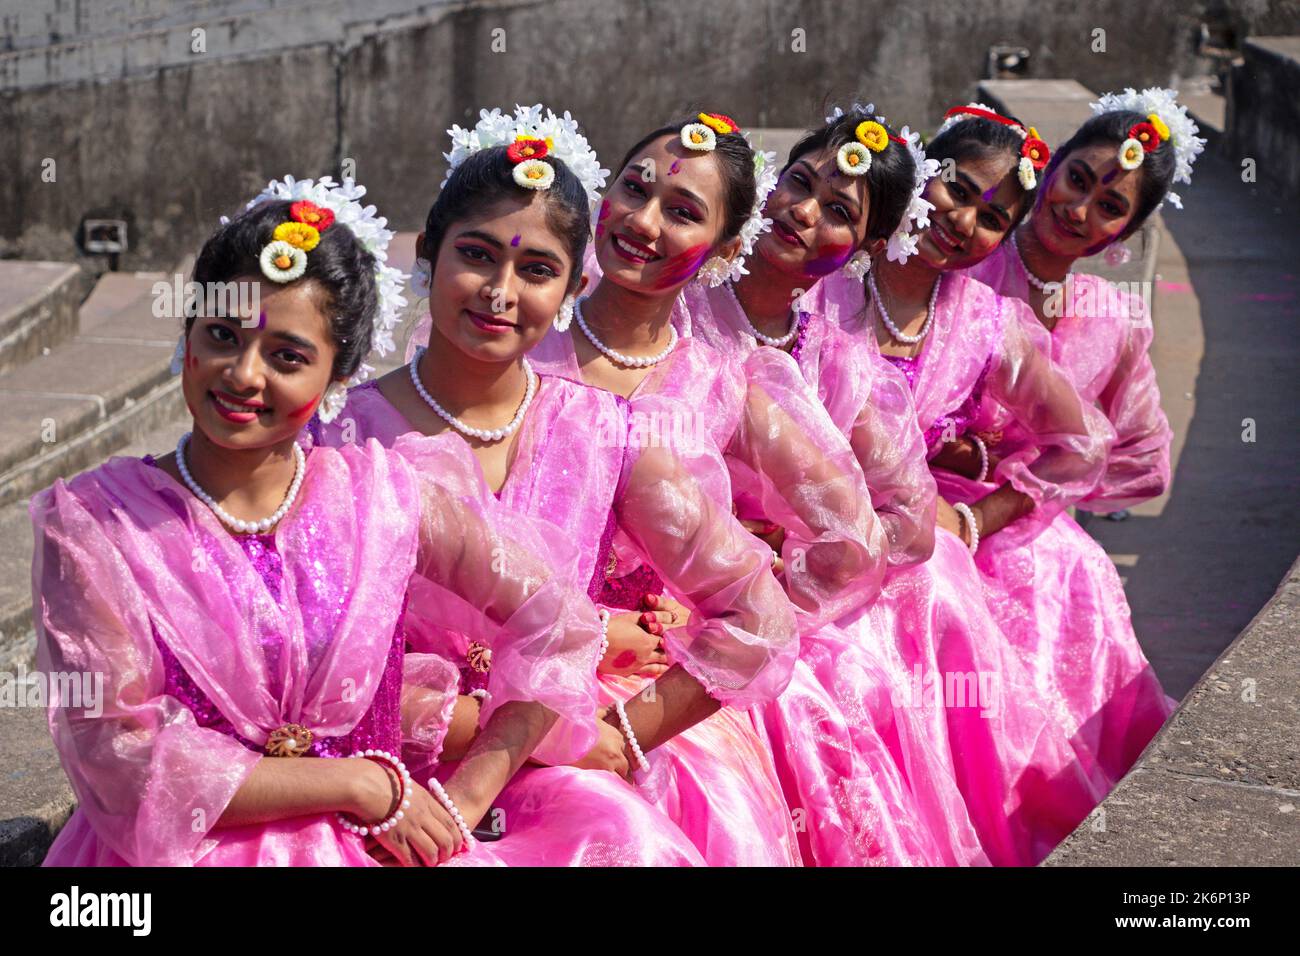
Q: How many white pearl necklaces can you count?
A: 6